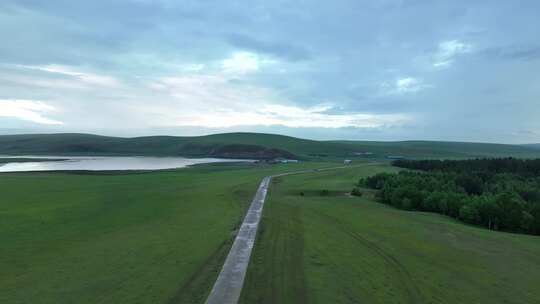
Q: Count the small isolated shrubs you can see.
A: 3